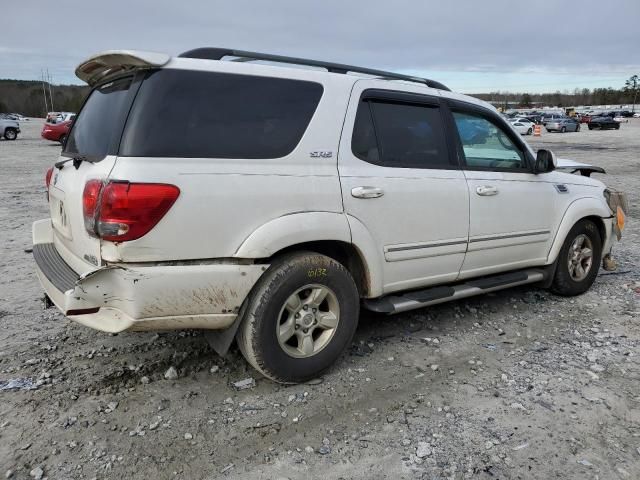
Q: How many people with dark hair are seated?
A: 0